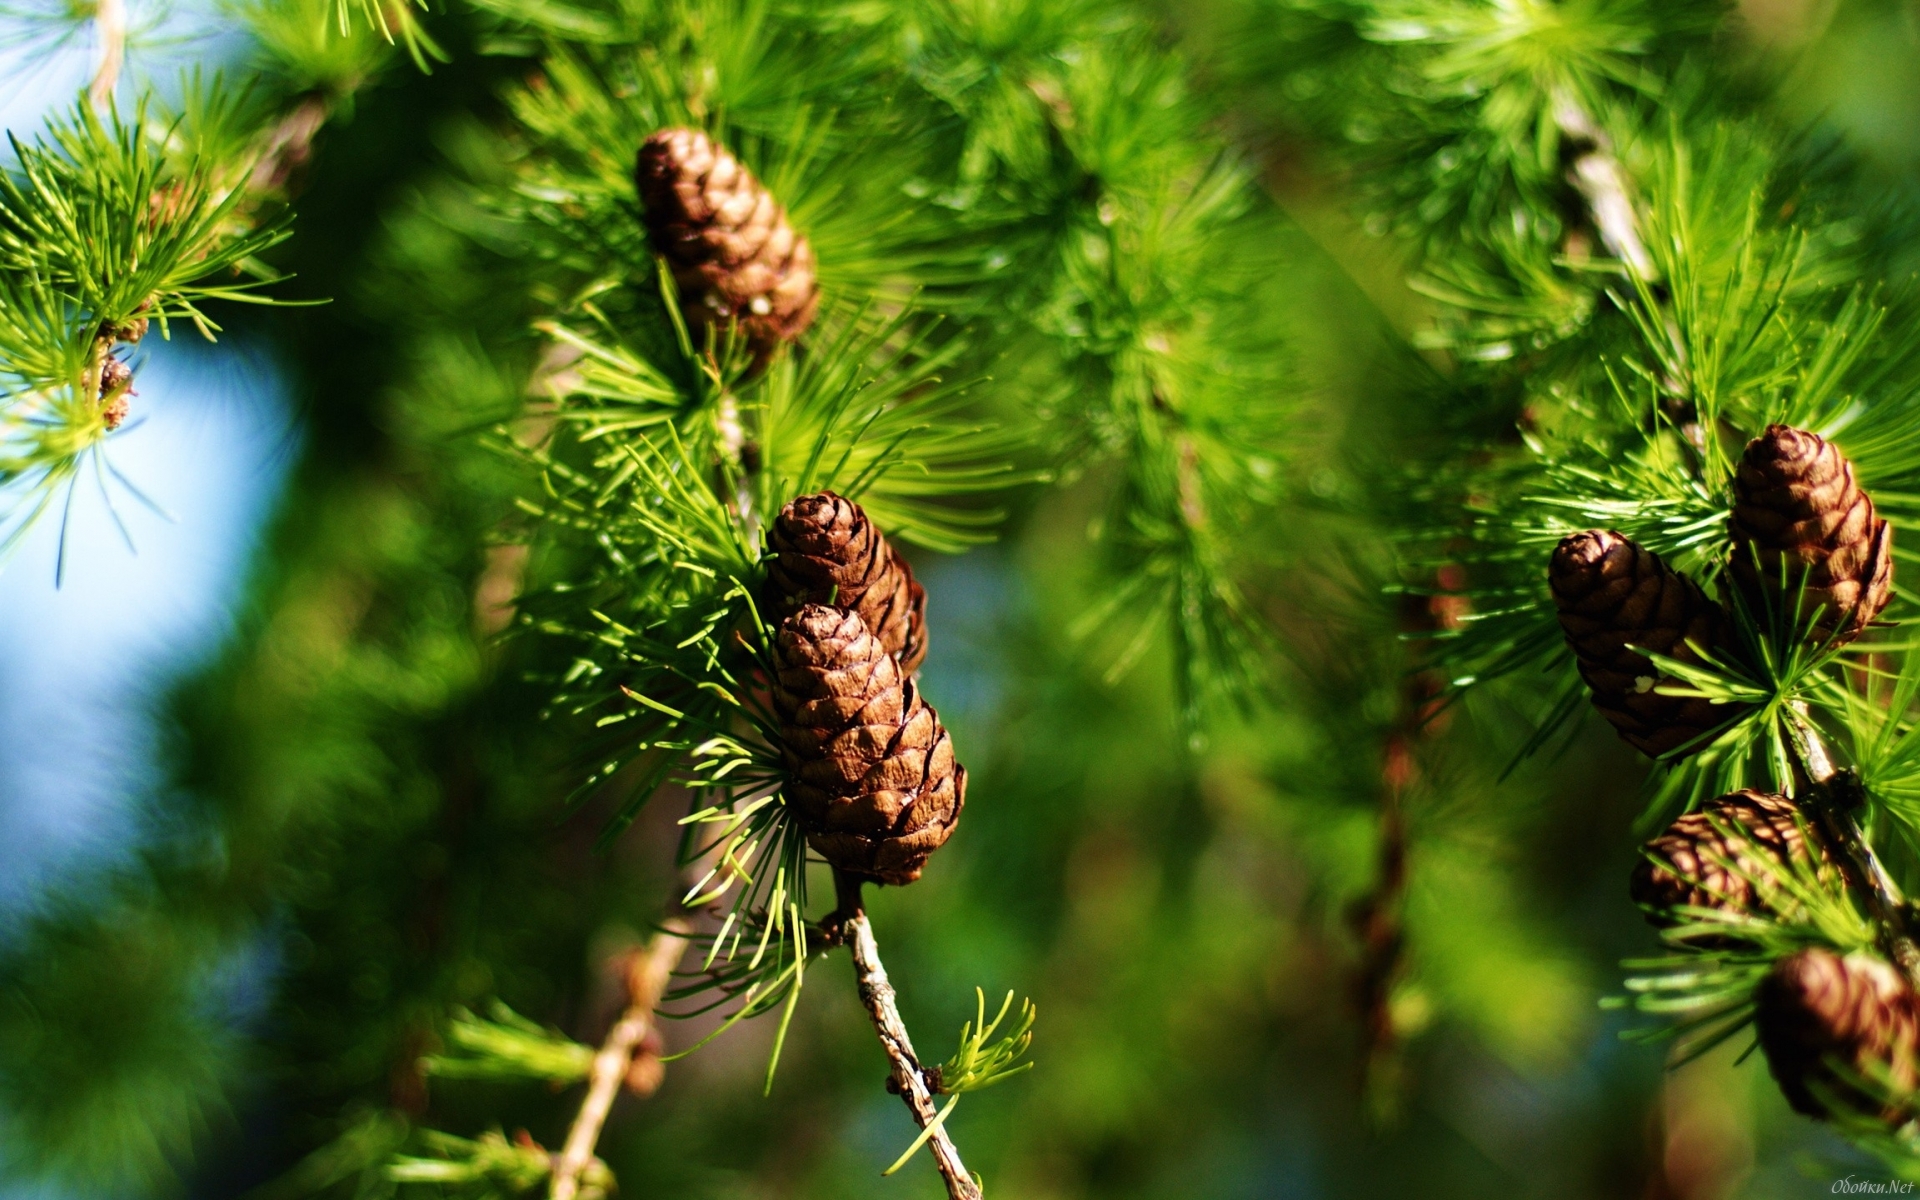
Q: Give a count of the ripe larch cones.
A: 7